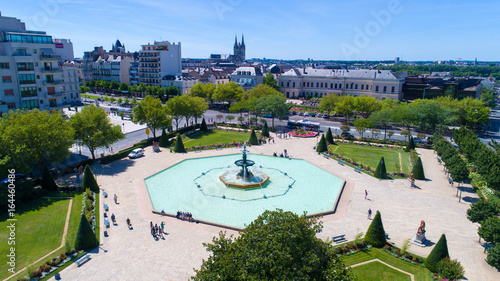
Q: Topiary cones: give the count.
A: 15